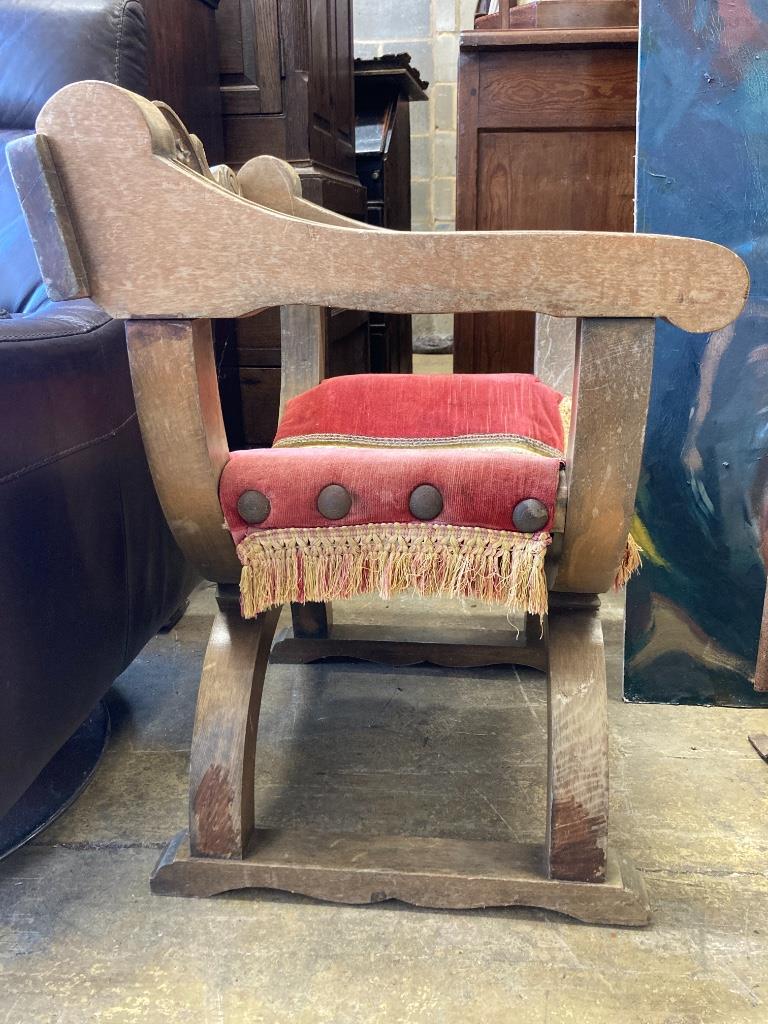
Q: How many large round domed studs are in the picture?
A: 4